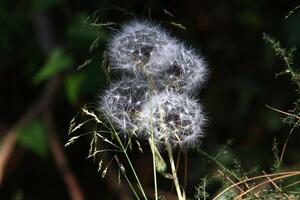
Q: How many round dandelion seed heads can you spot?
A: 4